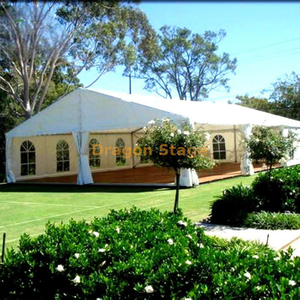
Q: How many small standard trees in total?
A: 2